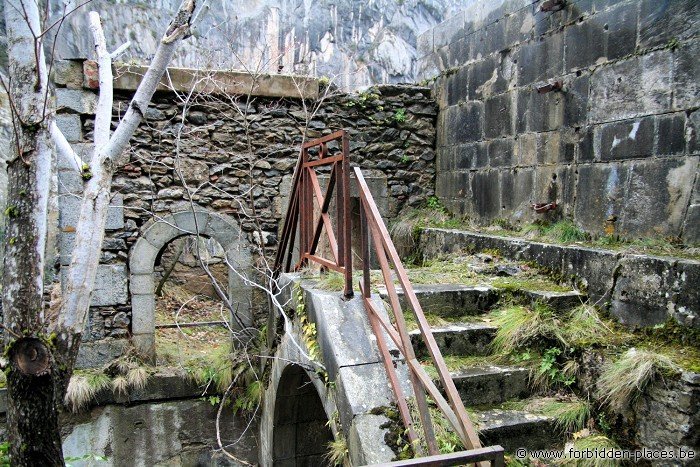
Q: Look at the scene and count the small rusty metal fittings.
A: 3